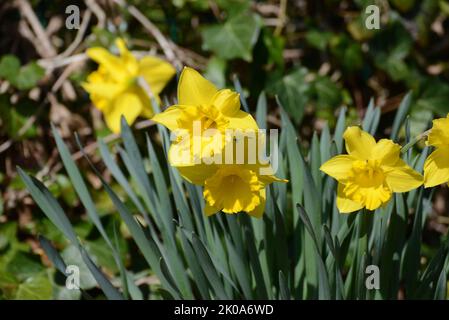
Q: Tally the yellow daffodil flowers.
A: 5